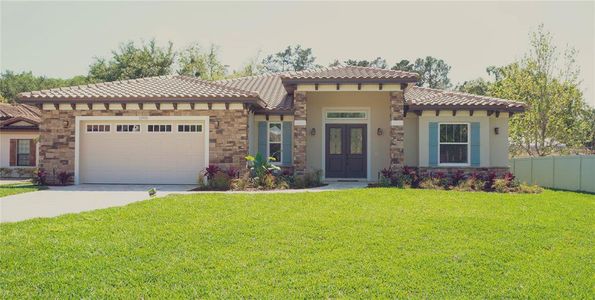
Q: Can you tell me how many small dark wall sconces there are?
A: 5